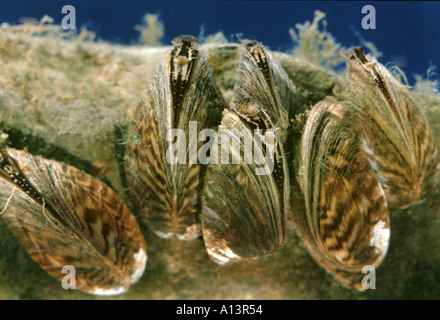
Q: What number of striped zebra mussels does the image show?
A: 6